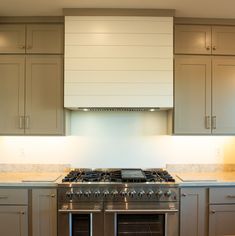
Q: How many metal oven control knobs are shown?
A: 12